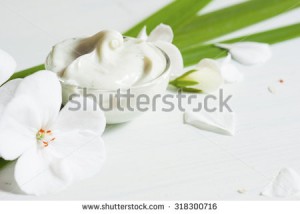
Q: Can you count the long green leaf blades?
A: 3